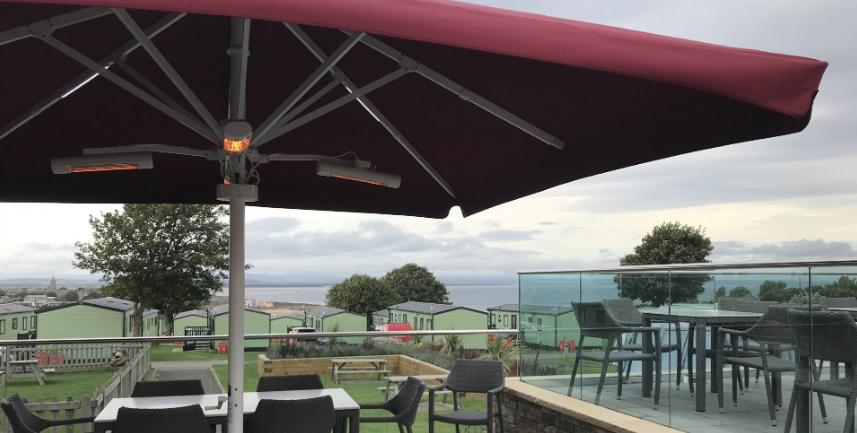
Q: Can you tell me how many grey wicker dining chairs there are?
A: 14